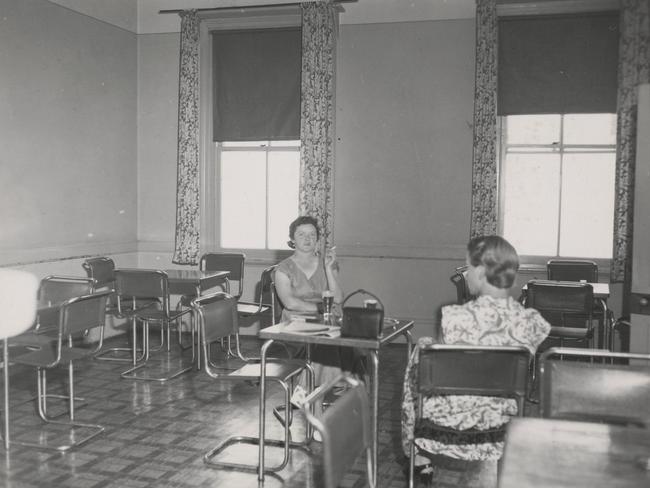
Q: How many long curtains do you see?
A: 4